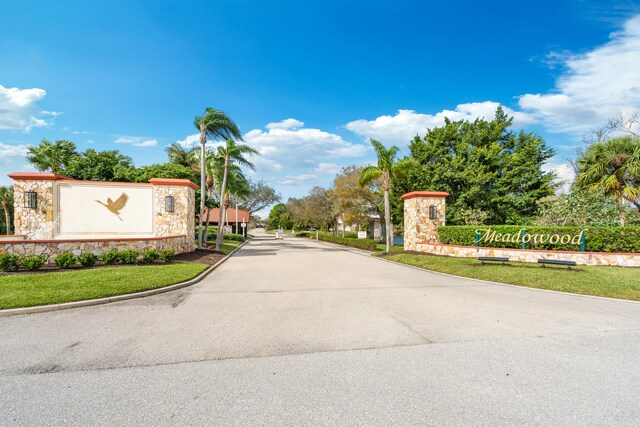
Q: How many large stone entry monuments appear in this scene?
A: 2